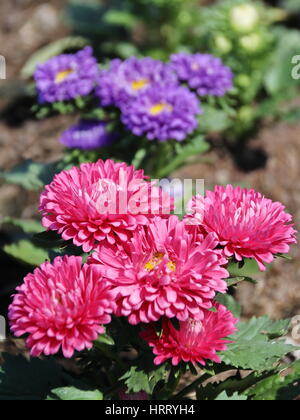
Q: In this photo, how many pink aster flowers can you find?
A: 5